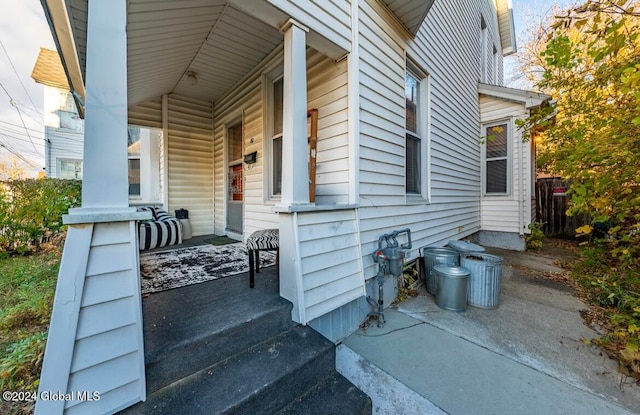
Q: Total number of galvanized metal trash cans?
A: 3